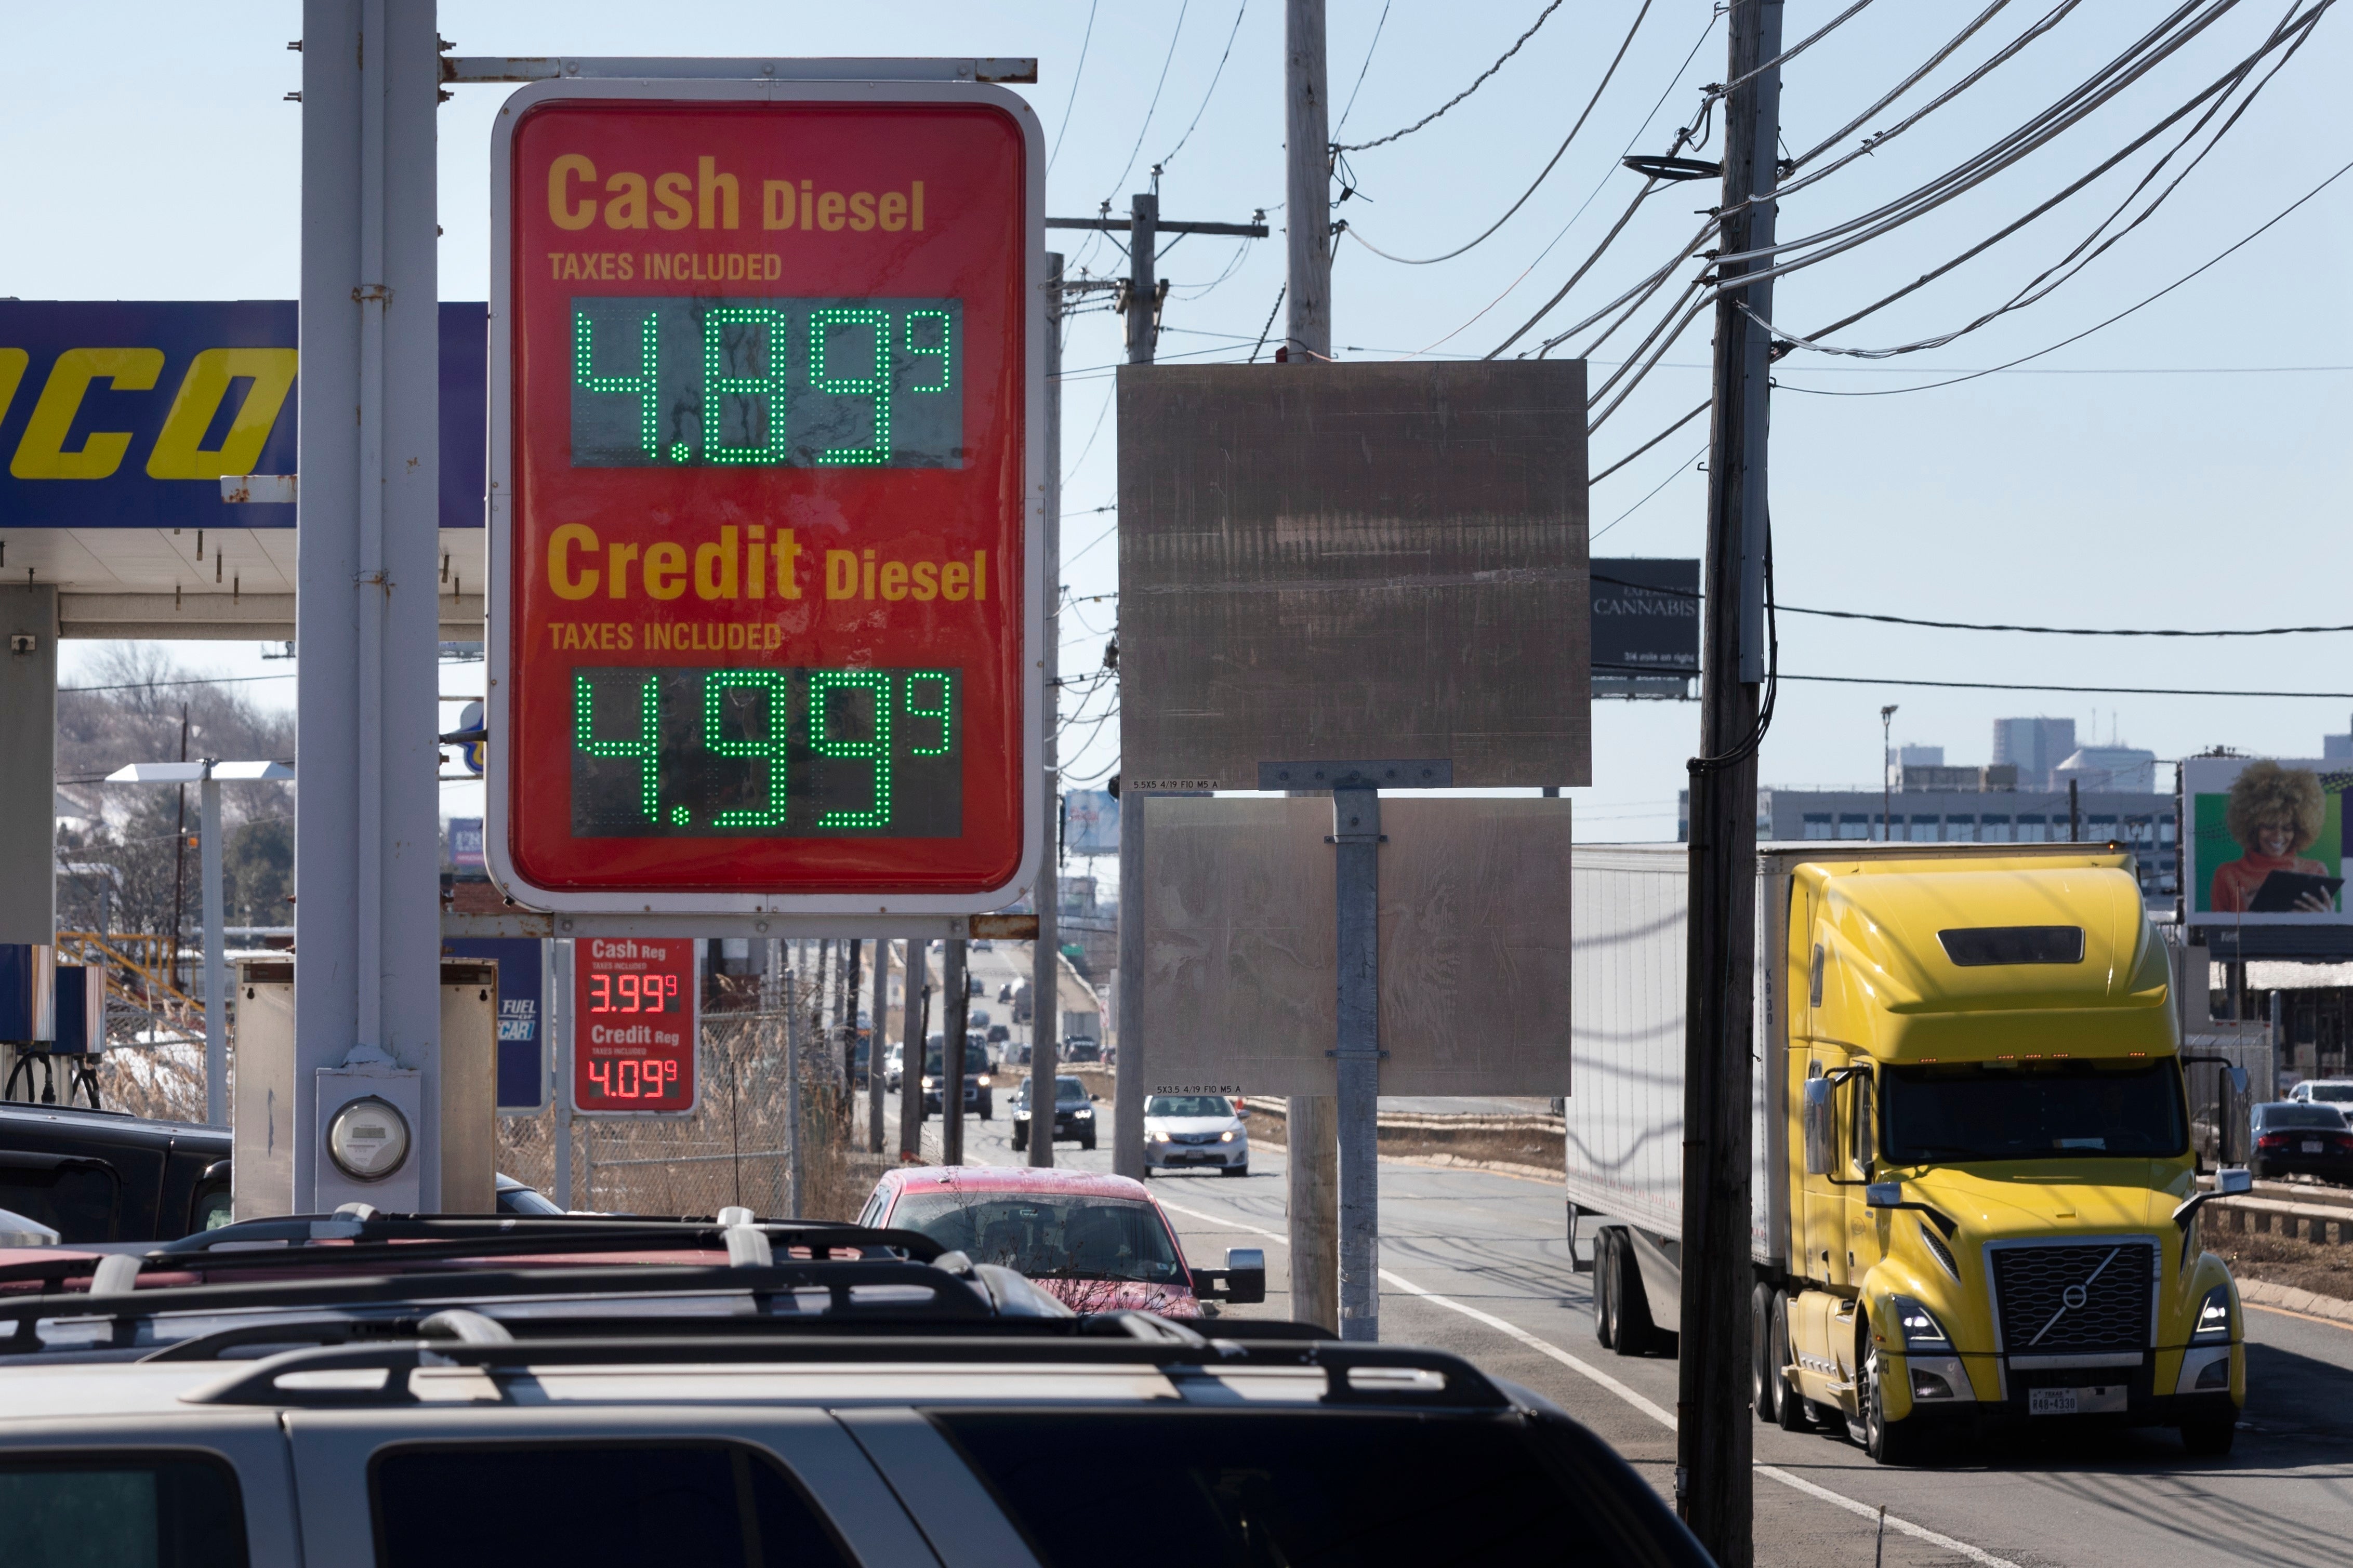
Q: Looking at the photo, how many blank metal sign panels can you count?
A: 2